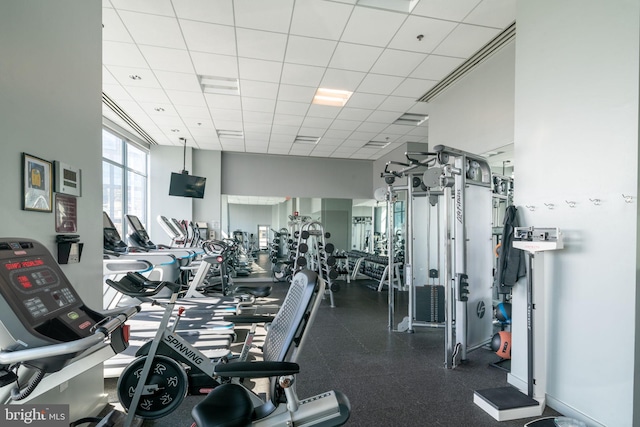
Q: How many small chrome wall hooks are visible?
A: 5